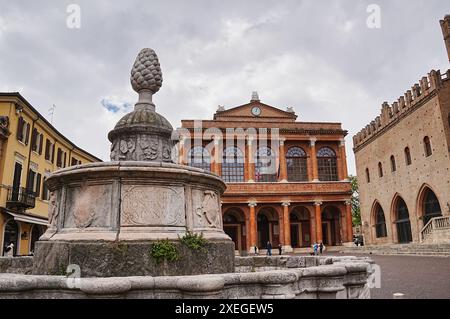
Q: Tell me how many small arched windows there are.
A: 5